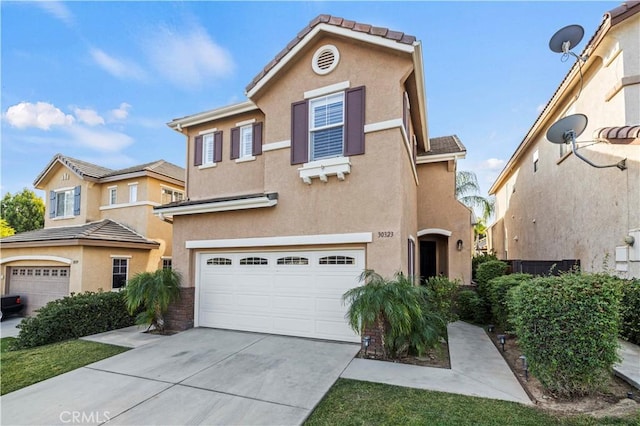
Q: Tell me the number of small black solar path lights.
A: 4